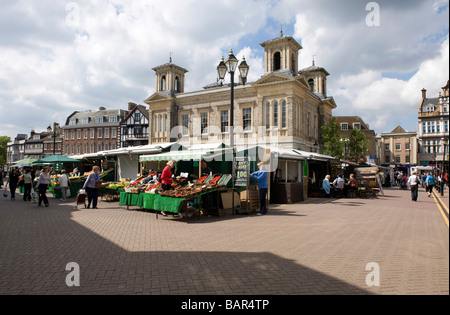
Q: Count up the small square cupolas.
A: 3